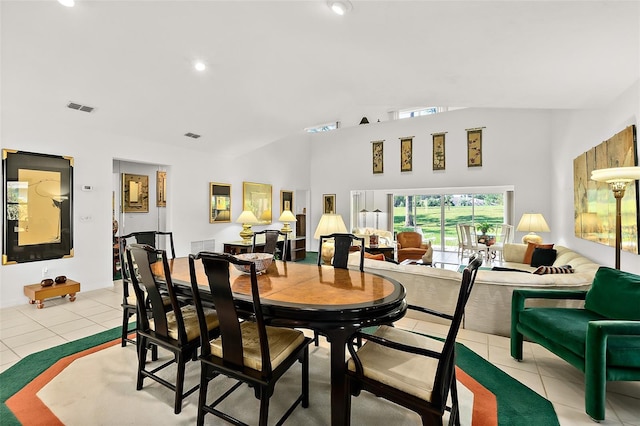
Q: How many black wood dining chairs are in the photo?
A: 6